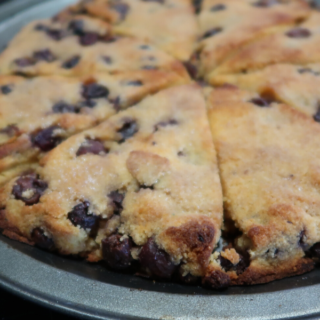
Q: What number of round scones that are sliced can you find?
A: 1